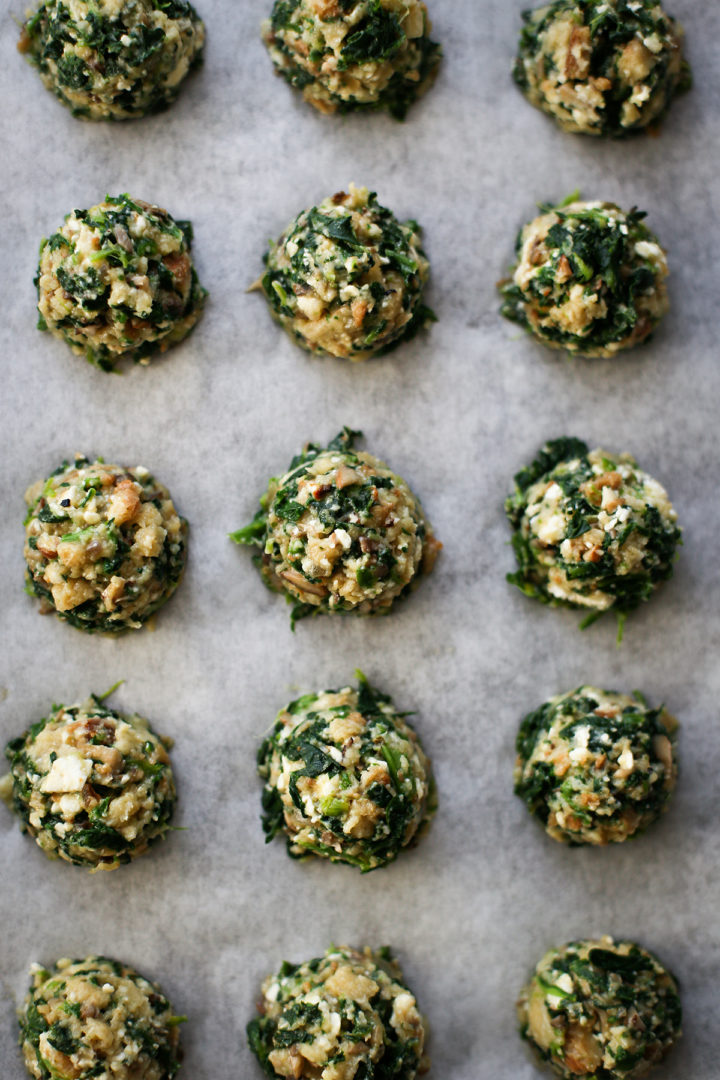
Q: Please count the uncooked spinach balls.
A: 15